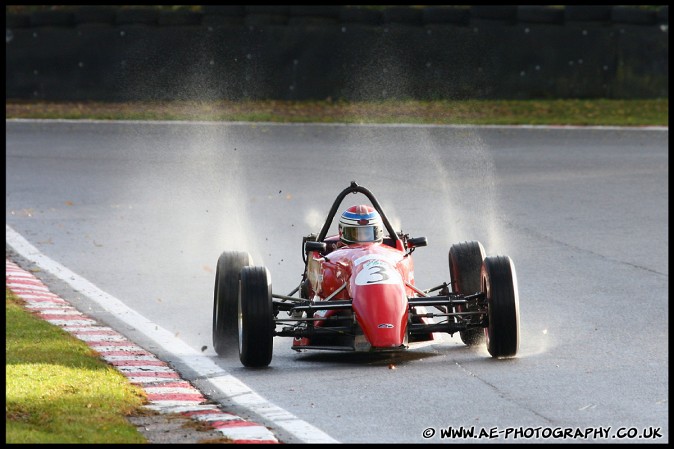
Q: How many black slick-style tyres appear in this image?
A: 4